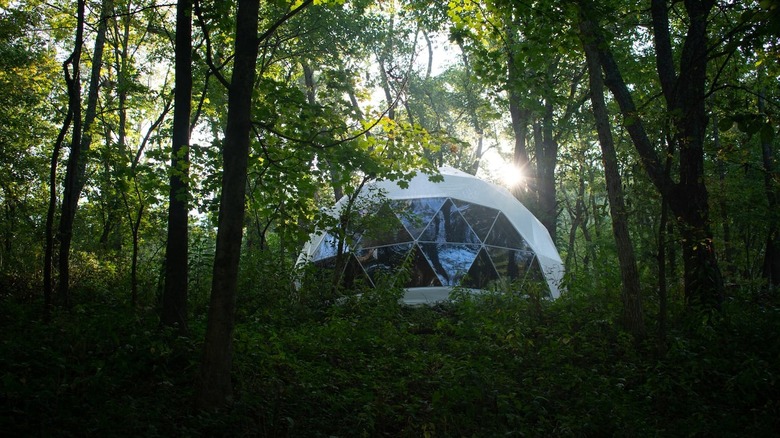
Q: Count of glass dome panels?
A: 15